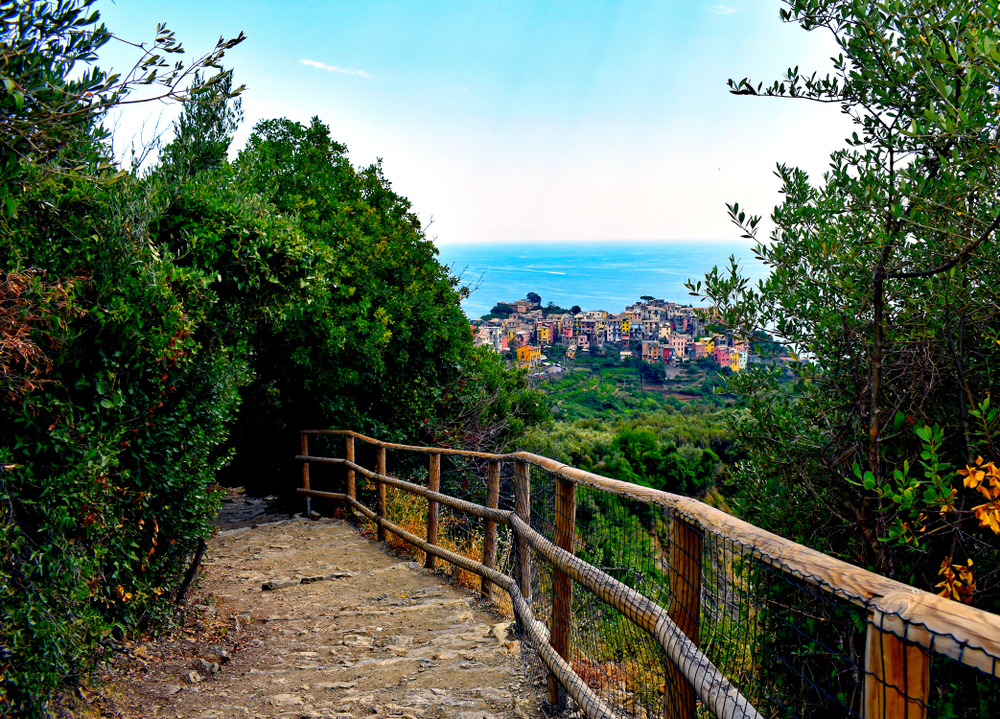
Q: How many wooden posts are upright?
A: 9